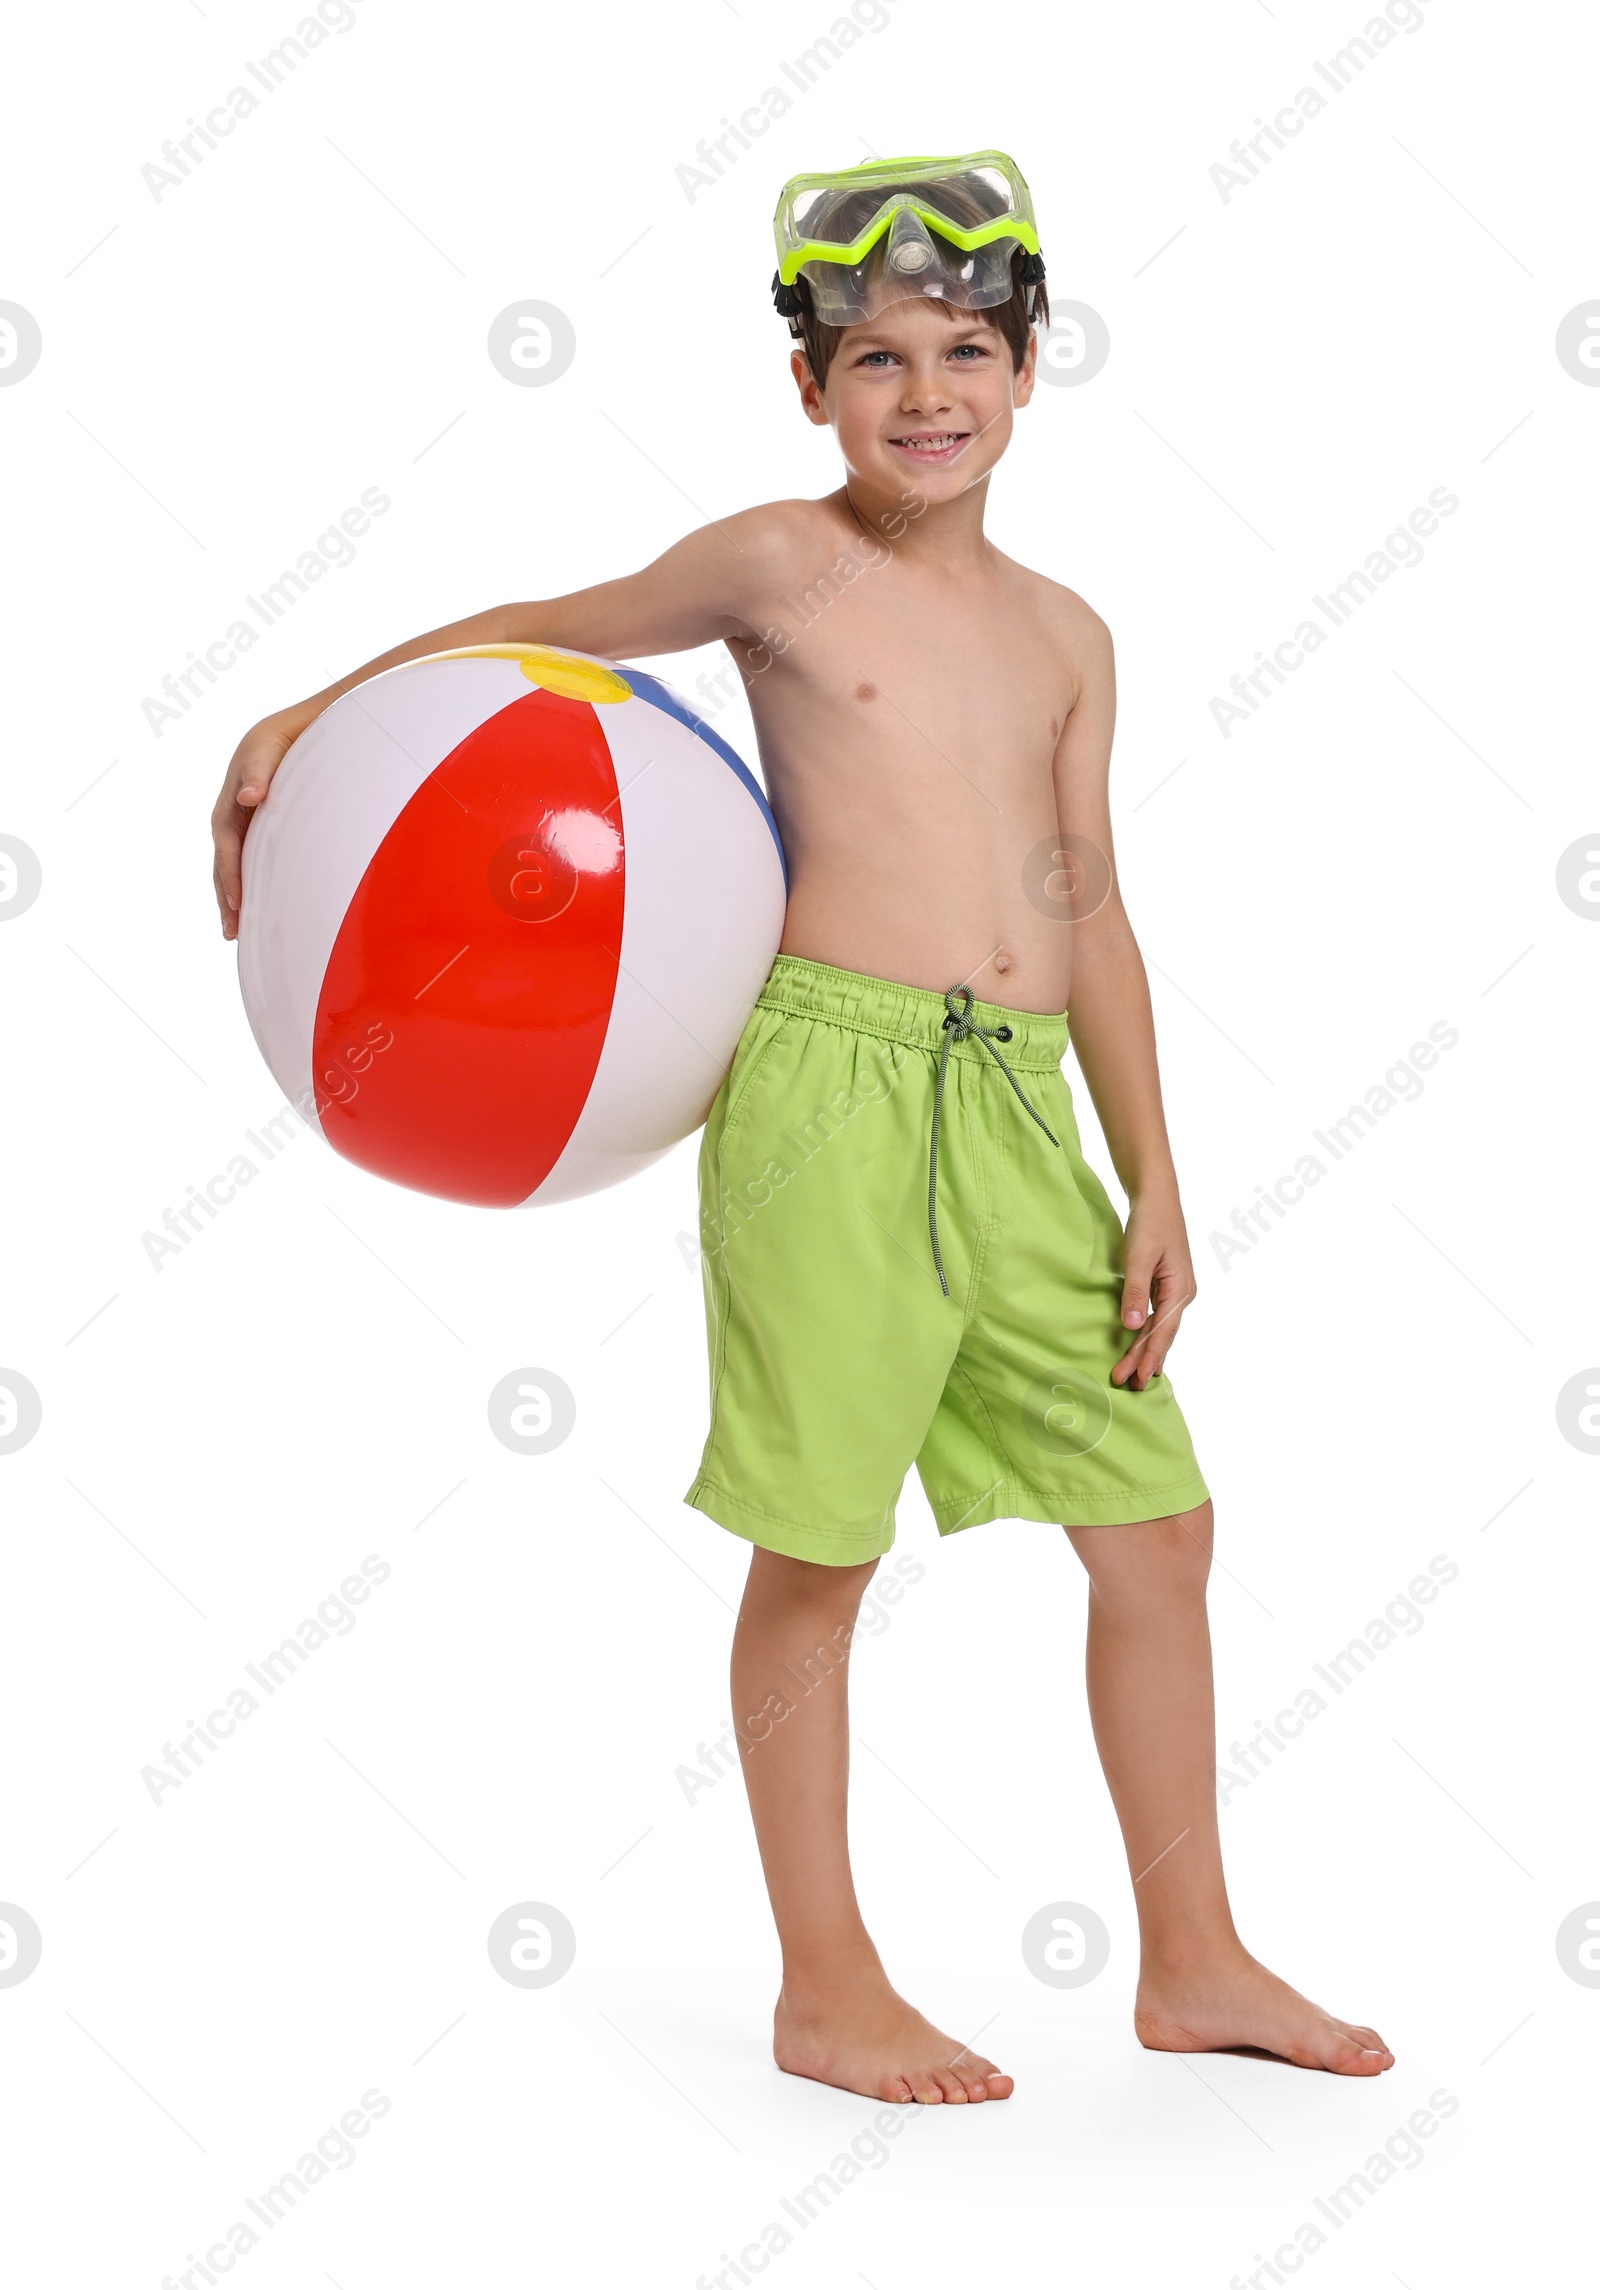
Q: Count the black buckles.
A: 2